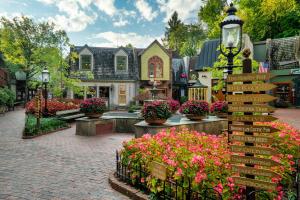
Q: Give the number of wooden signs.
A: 11